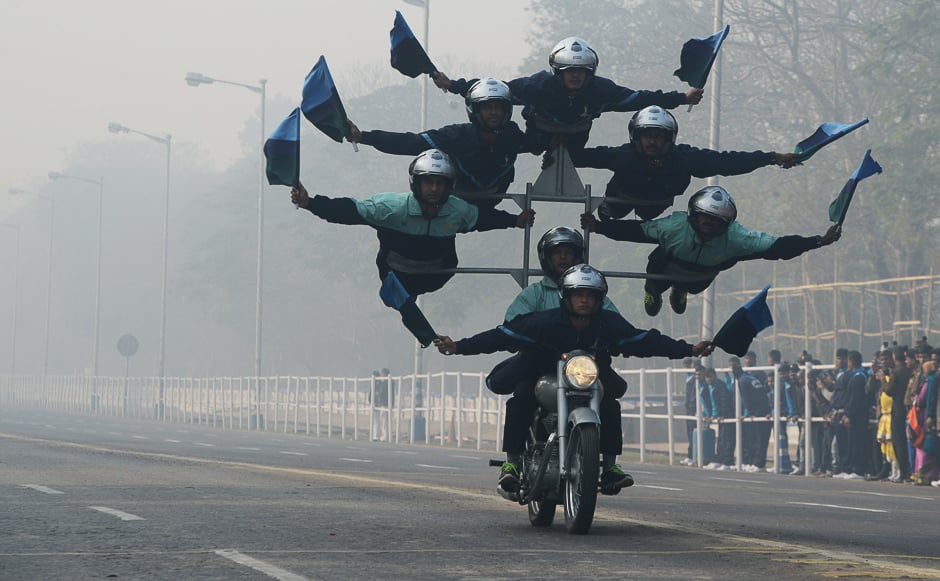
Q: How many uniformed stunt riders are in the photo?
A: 7